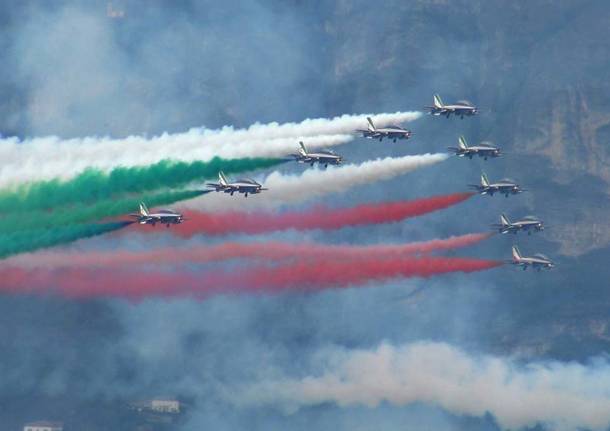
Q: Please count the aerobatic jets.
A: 9